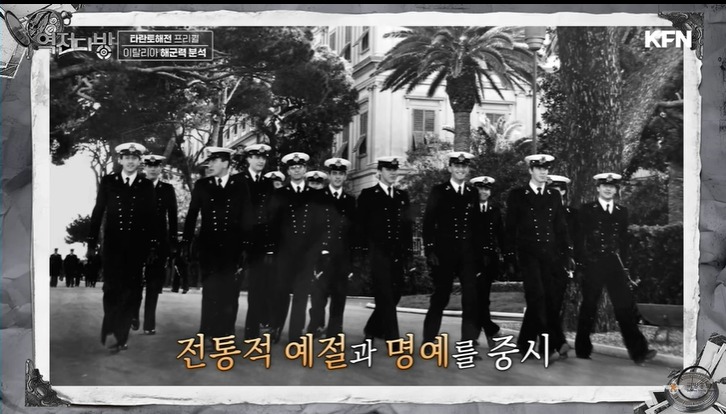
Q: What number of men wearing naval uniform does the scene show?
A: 14